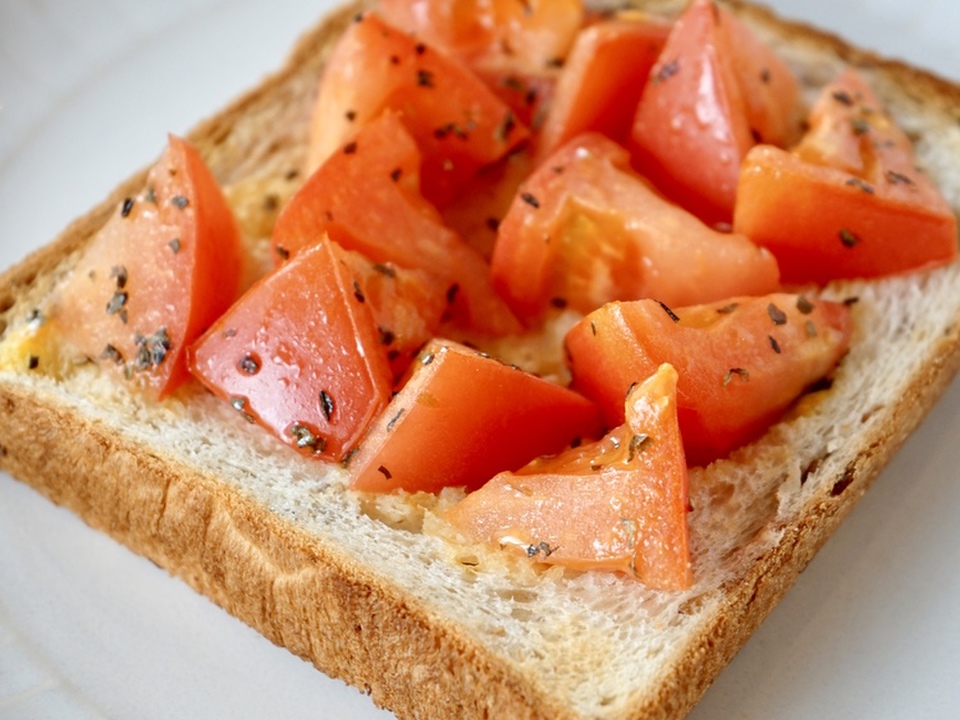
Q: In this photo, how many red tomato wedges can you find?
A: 12